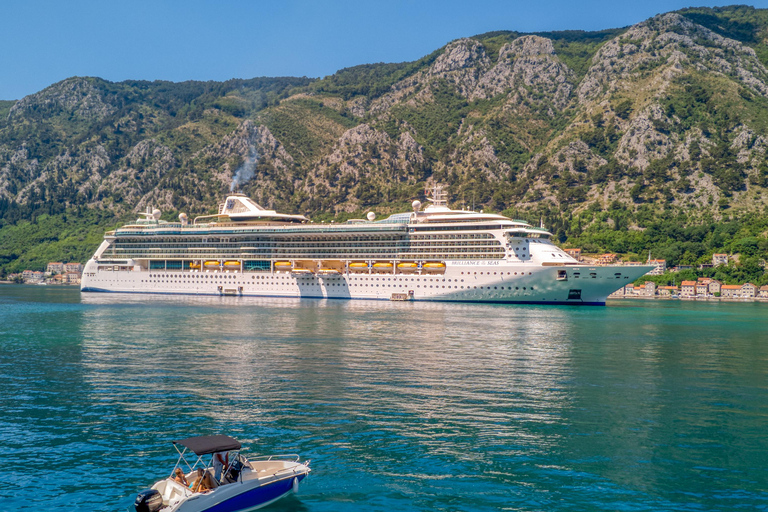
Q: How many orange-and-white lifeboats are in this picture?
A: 9